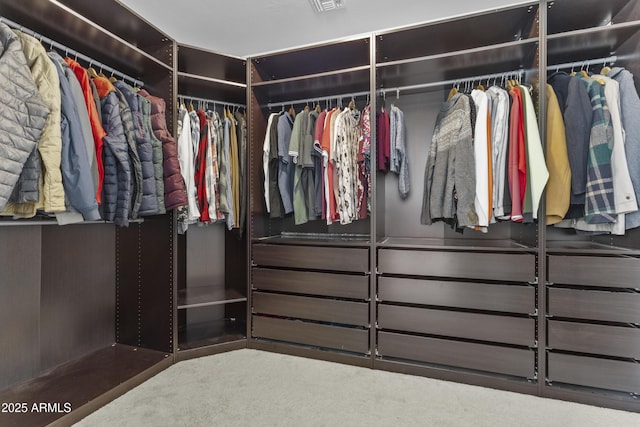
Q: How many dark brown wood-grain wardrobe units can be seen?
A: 5